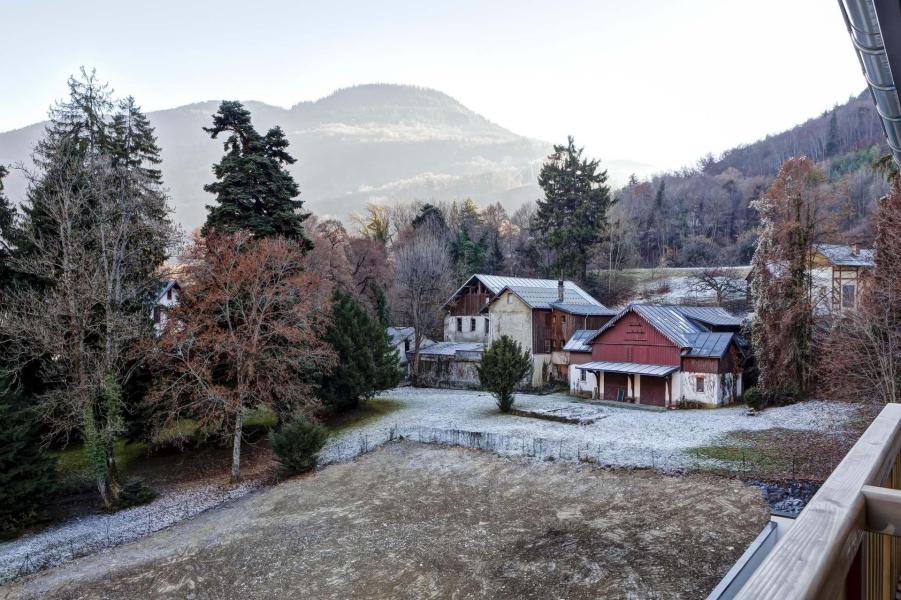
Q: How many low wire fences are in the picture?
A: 1